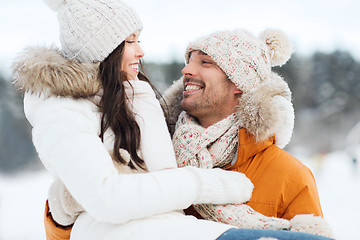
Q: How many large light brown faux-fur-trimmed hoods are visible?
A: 2